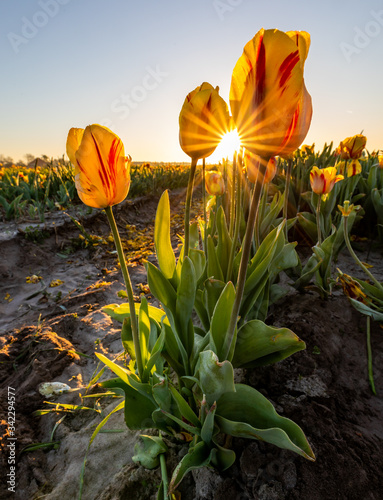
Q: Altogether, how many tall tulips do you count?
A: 3